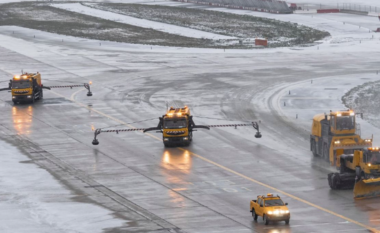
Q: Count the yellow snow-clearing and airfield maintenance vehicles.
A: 5